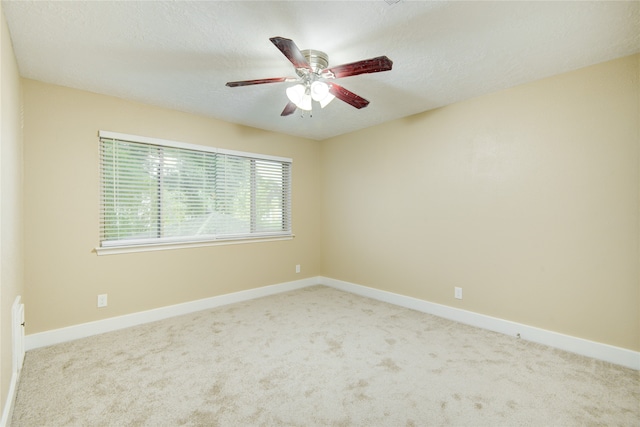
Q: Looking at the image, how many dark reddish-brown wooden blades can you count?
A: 5